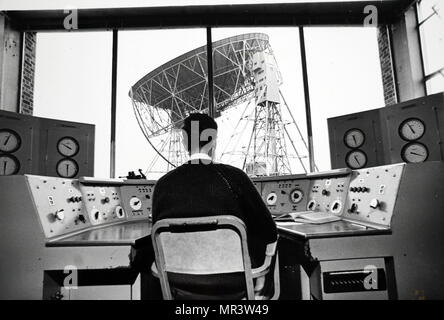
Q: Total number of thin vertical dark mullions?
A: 3